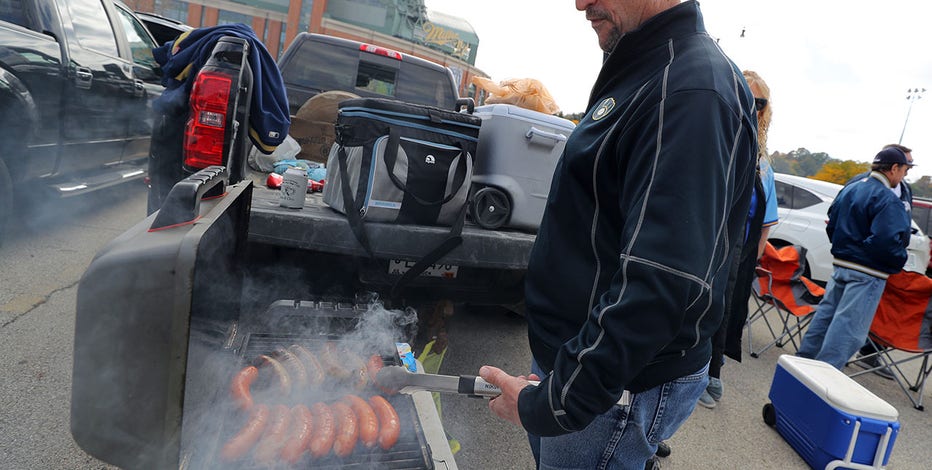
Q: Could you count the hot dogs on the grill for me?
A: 14